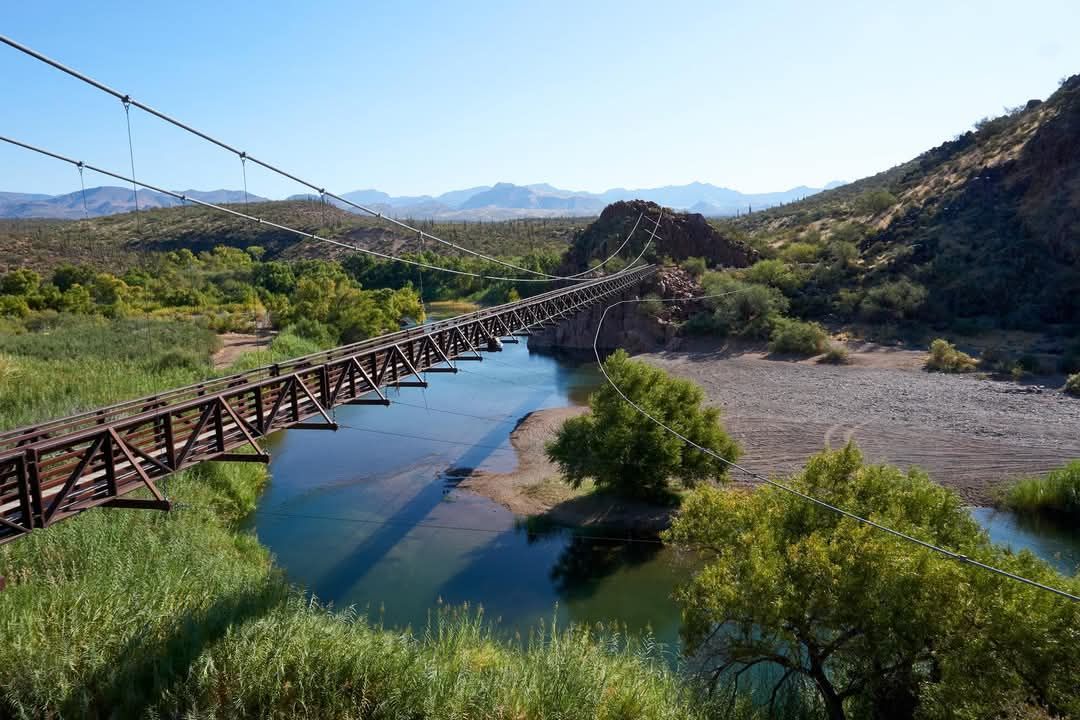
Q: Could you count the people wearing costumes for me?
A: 0